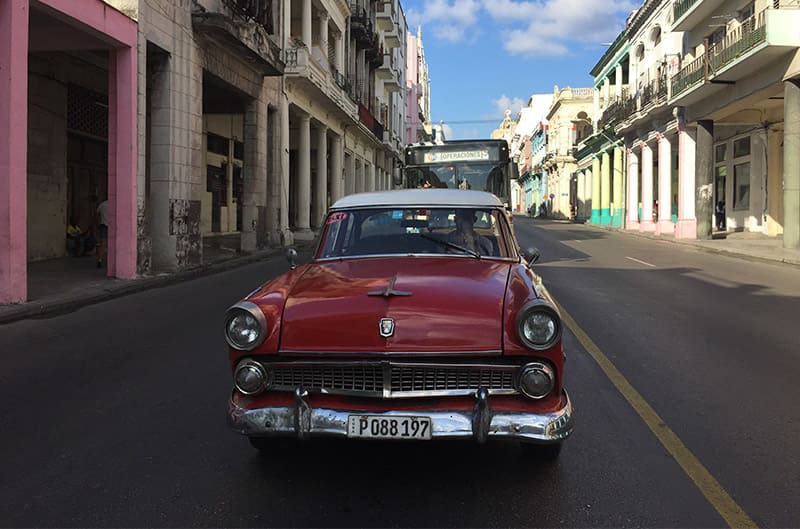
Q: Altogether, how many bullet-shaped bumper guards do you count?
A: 2